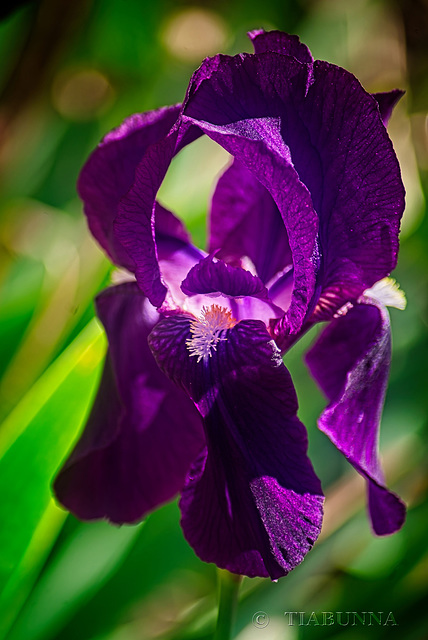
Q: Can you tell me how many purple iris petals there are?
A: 6